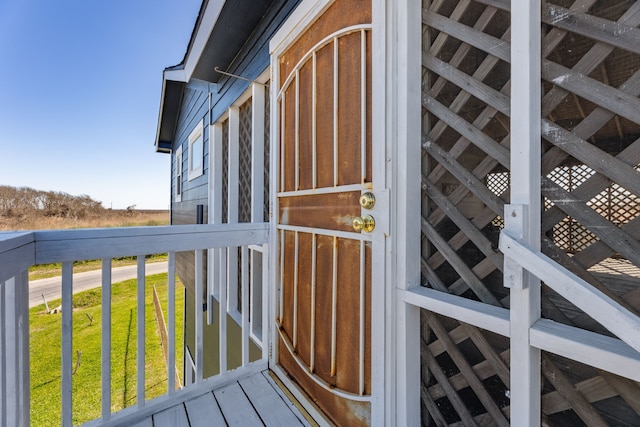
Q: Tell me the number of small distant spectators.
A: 0